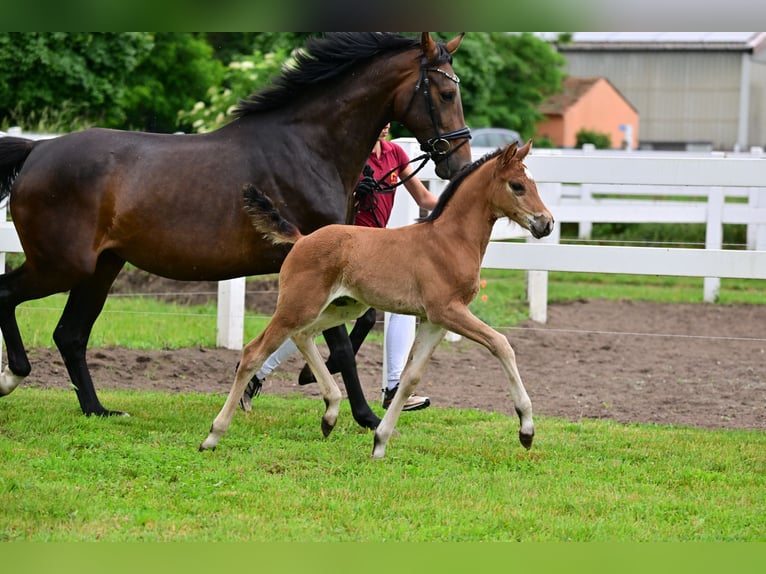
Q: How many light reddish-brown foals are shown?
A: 1